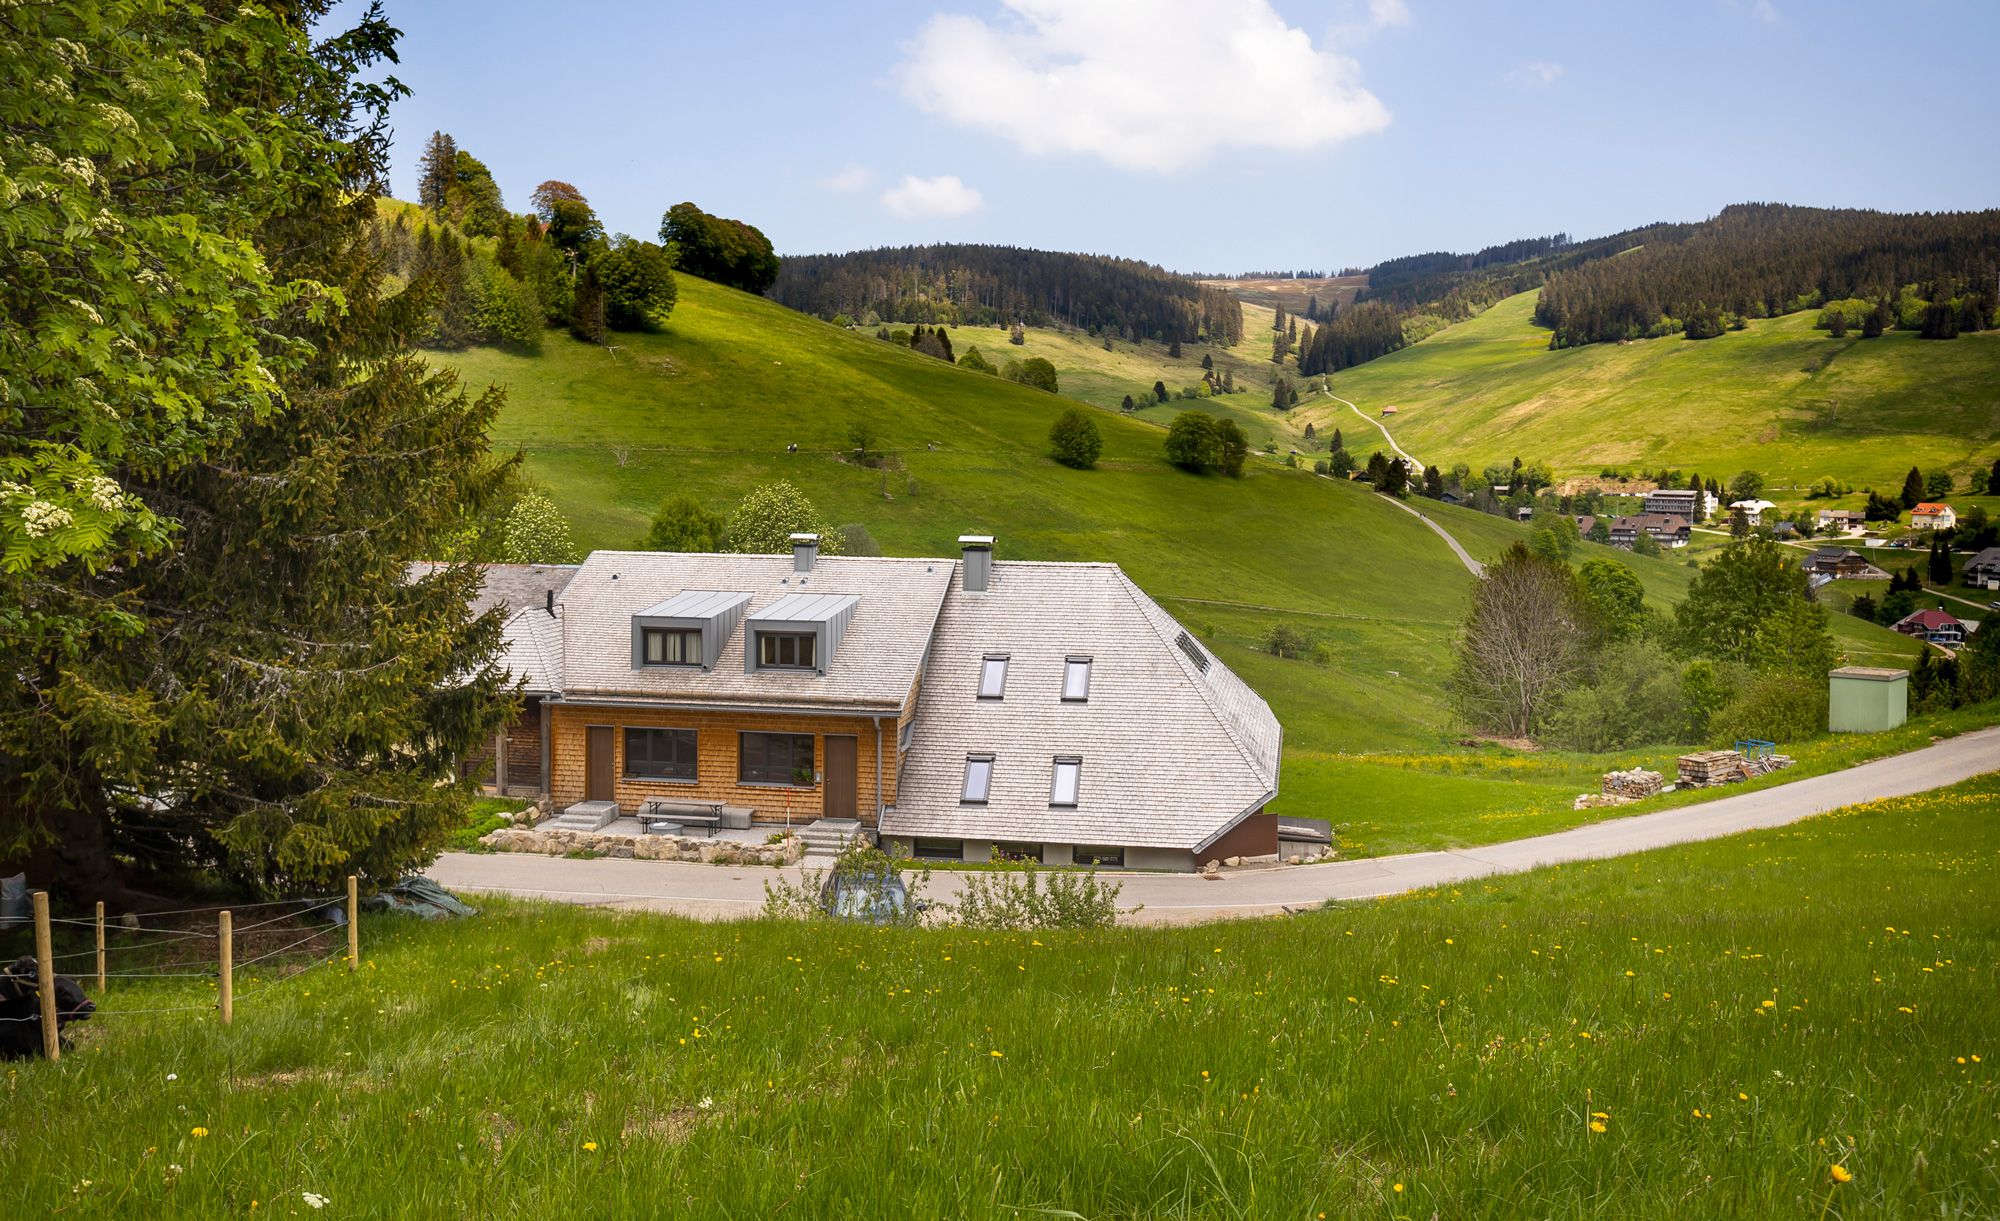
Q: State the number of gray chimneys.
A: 2